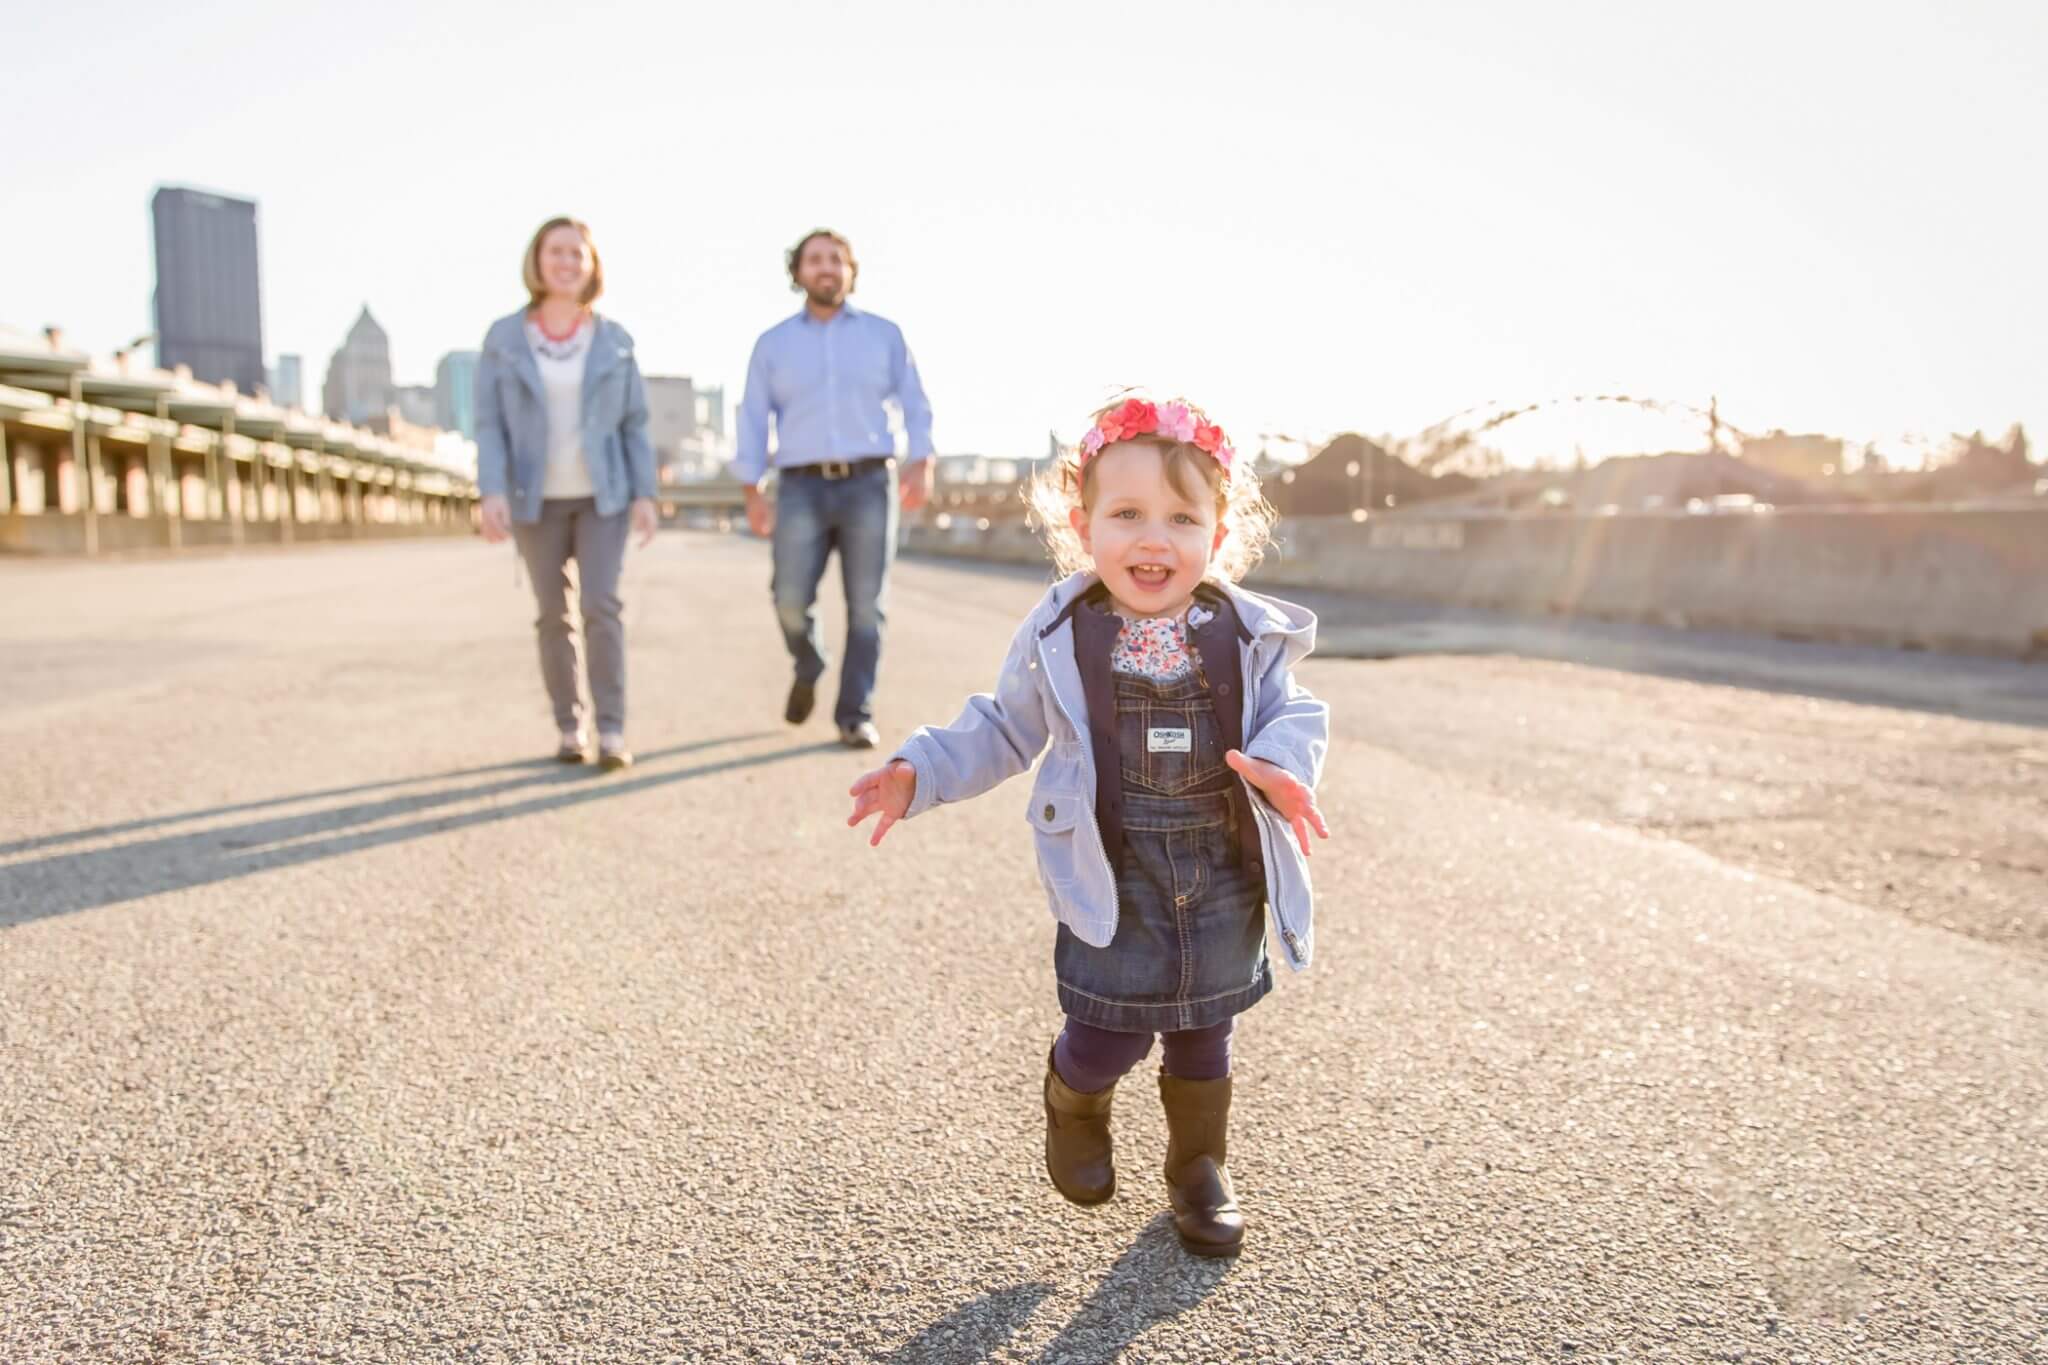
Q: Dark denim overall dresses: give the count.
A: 1